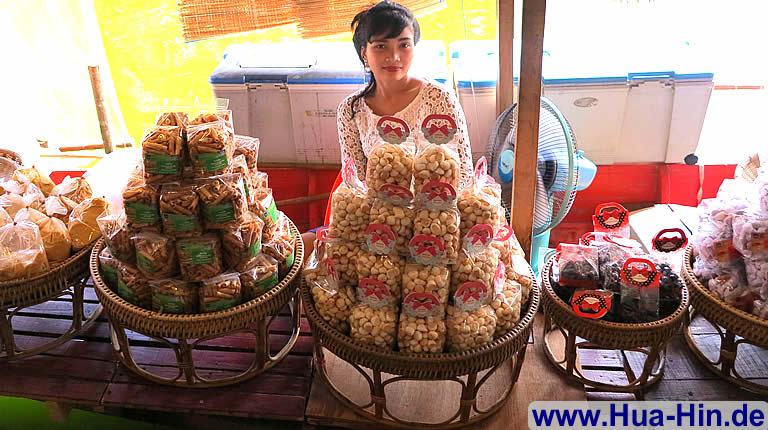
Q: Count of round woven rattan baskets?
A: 5